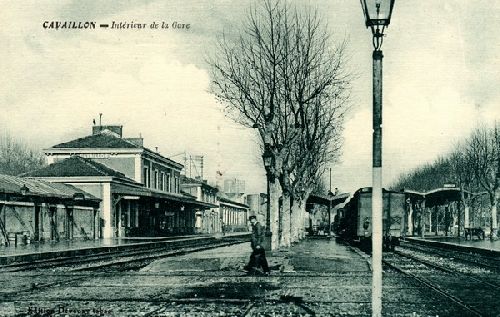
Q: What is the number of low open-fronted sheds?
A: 1